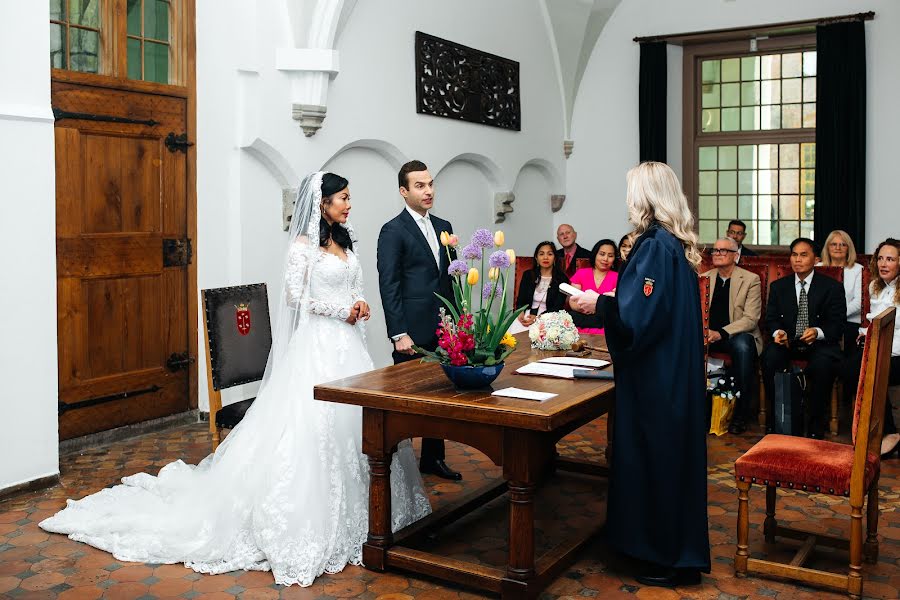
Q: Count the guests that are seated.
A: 9